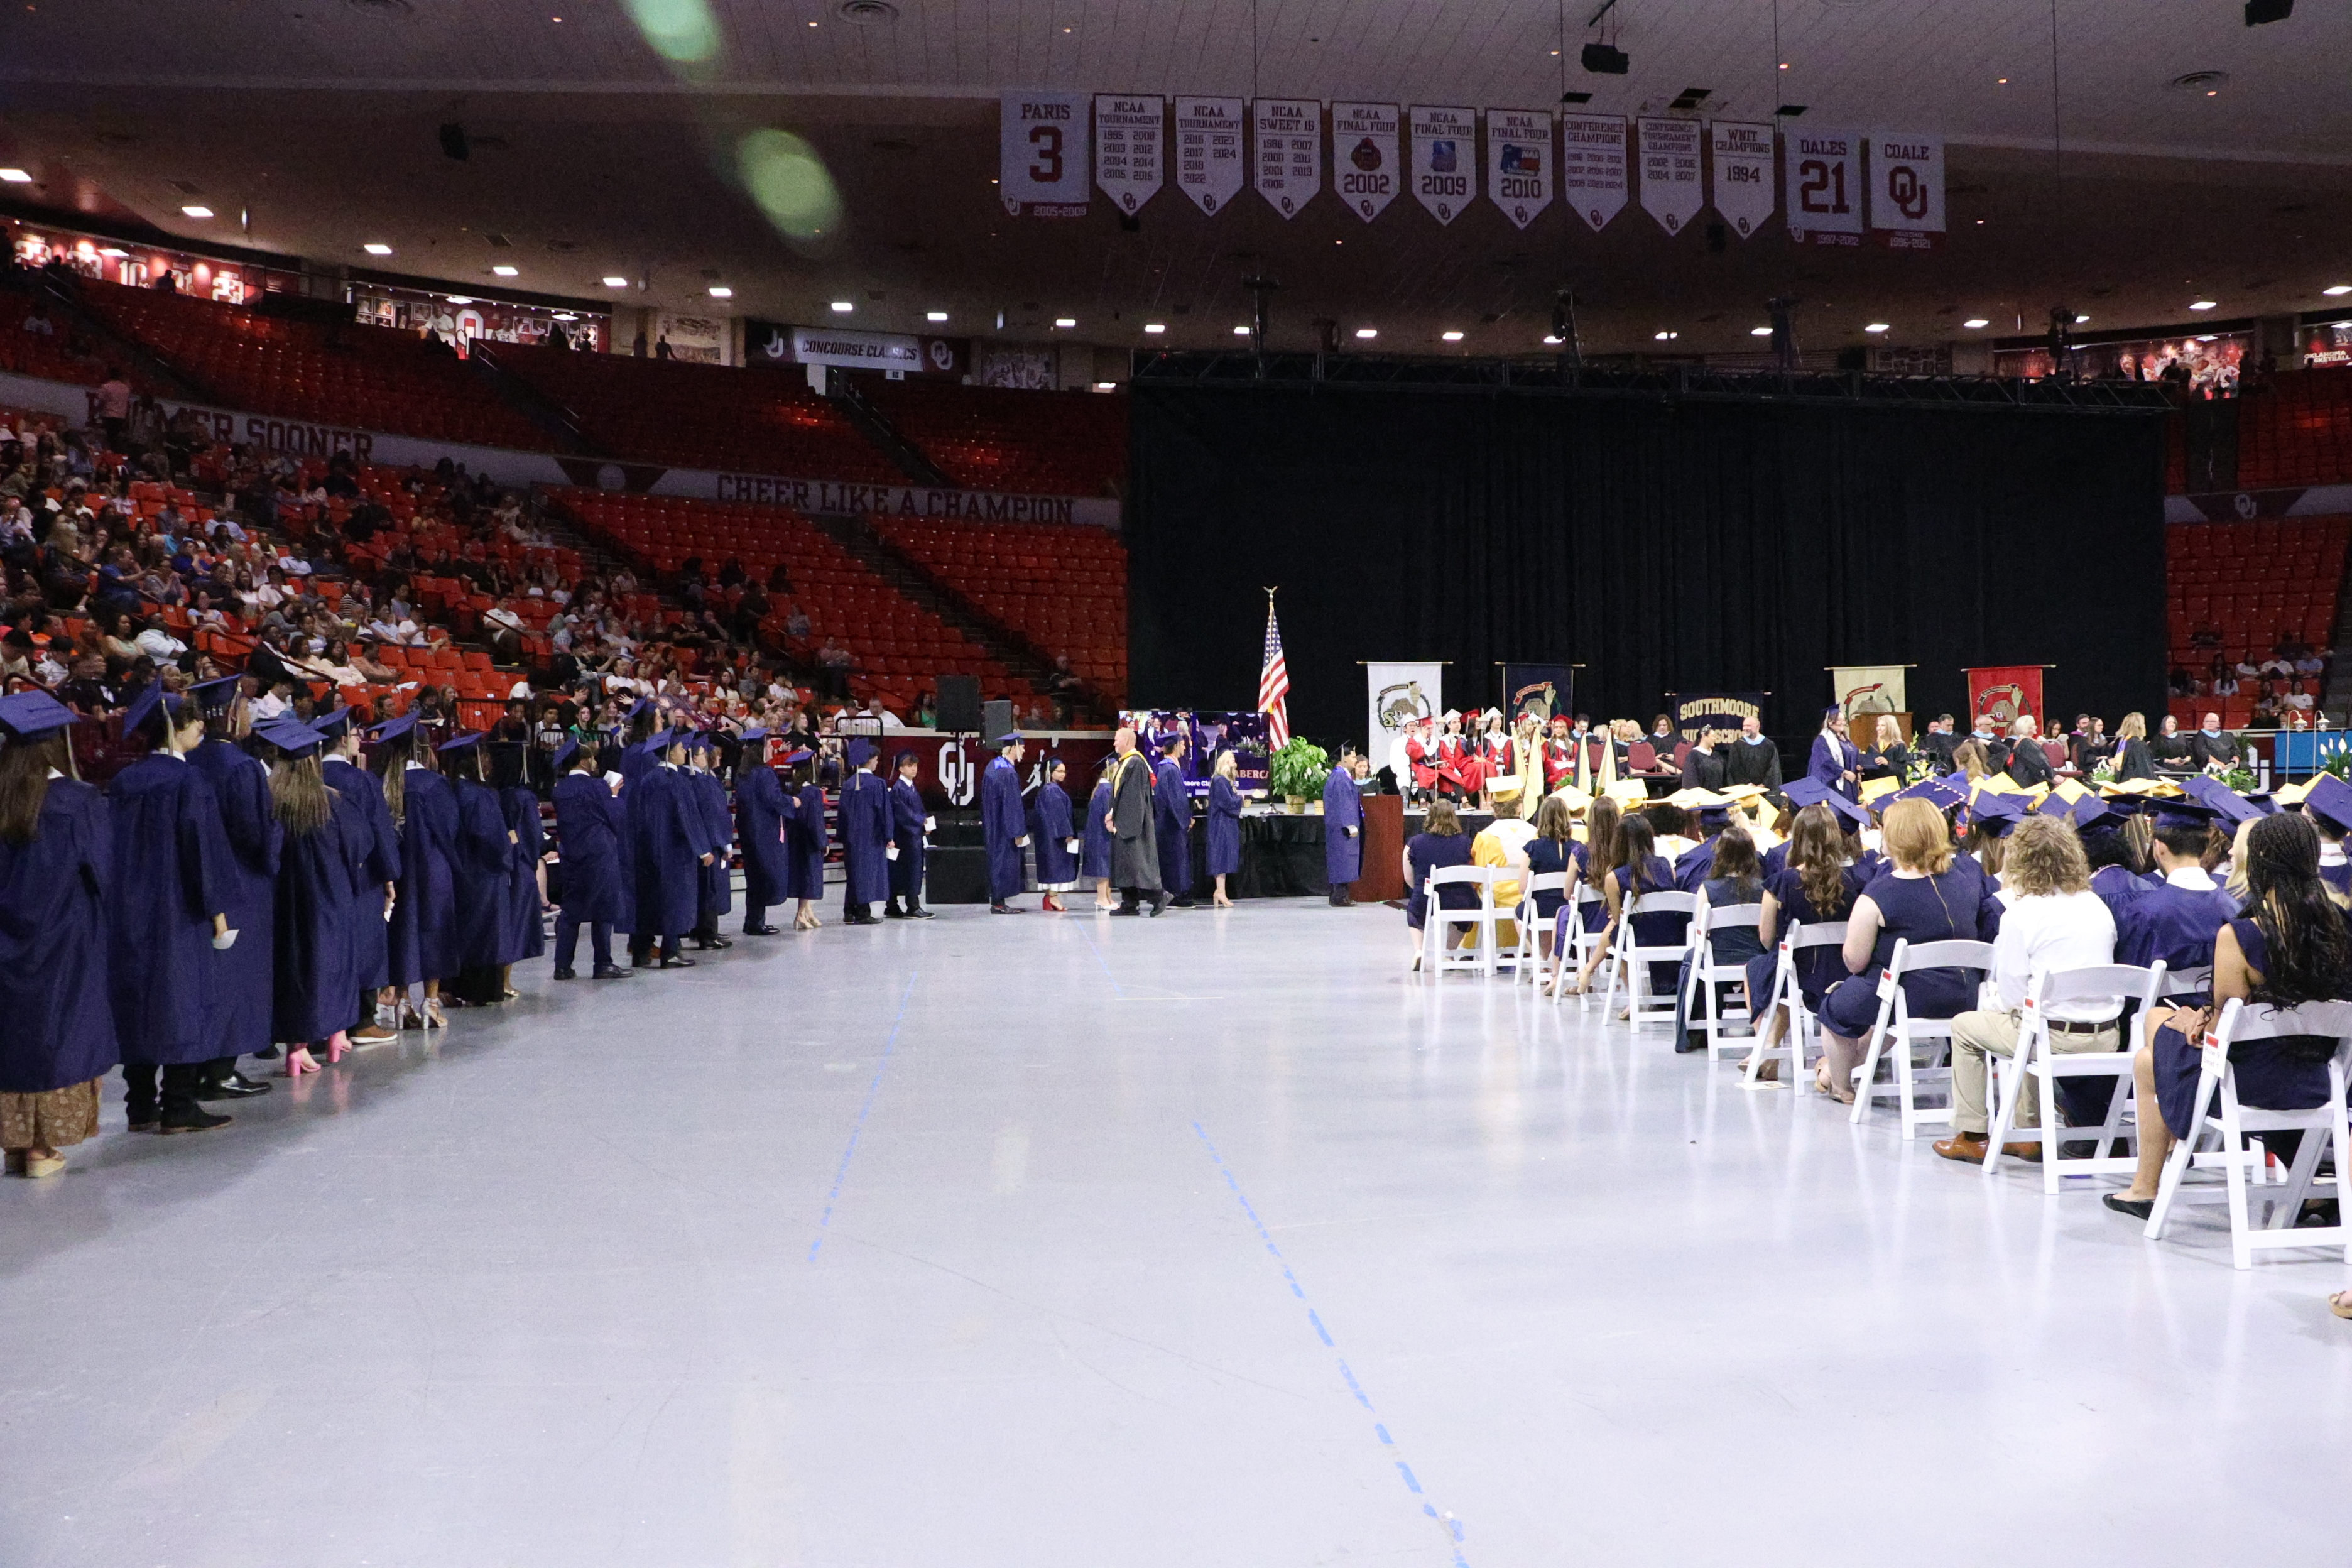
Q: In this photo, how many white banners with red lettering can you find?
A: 12